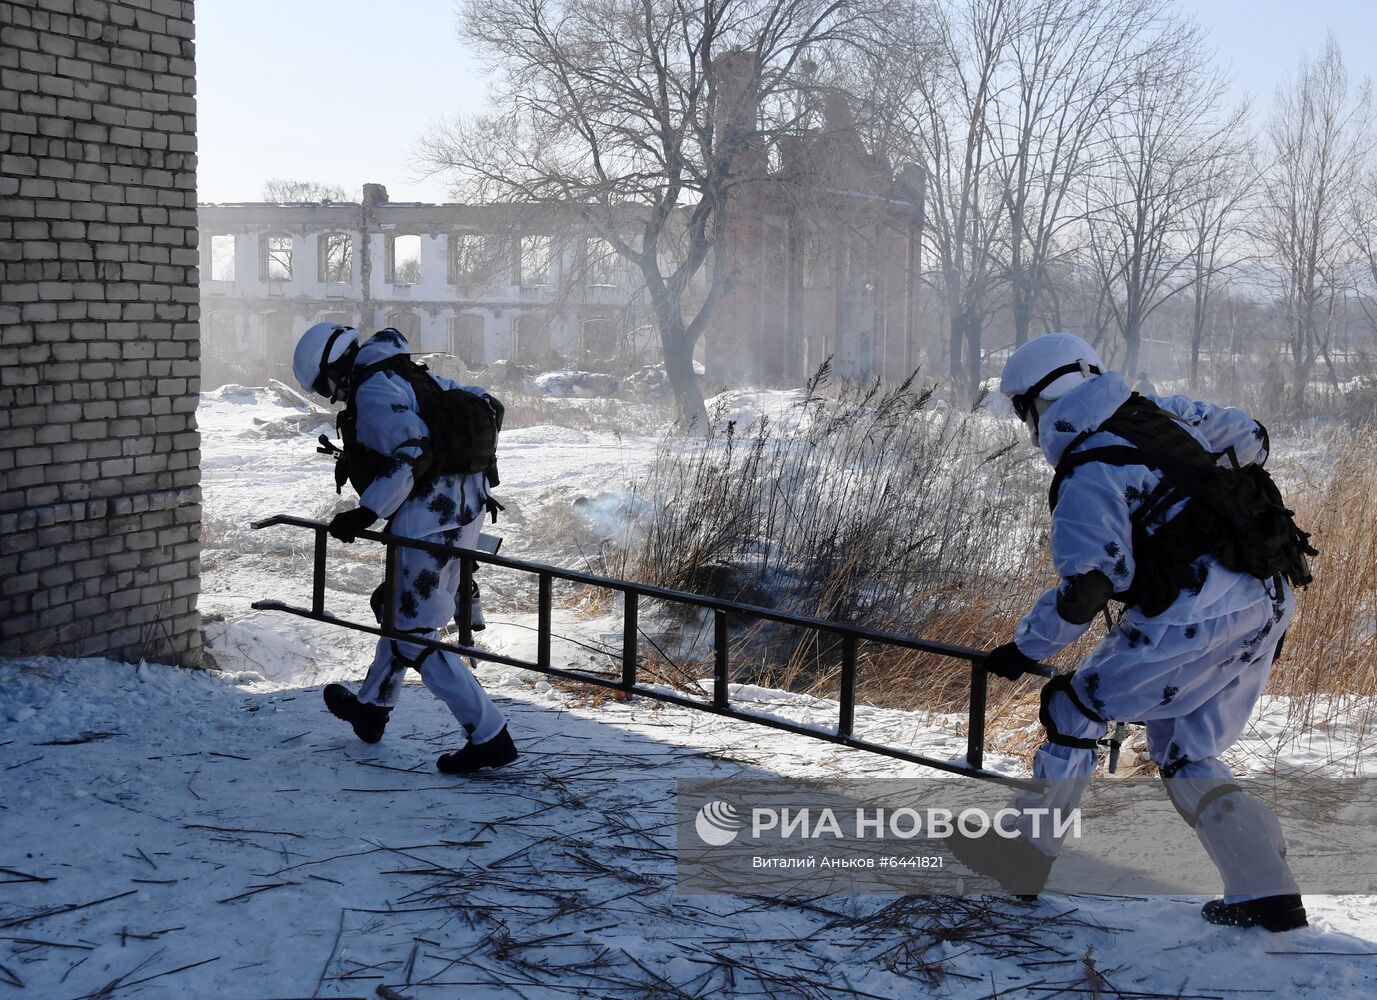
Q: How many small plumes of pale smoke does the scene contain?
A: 1